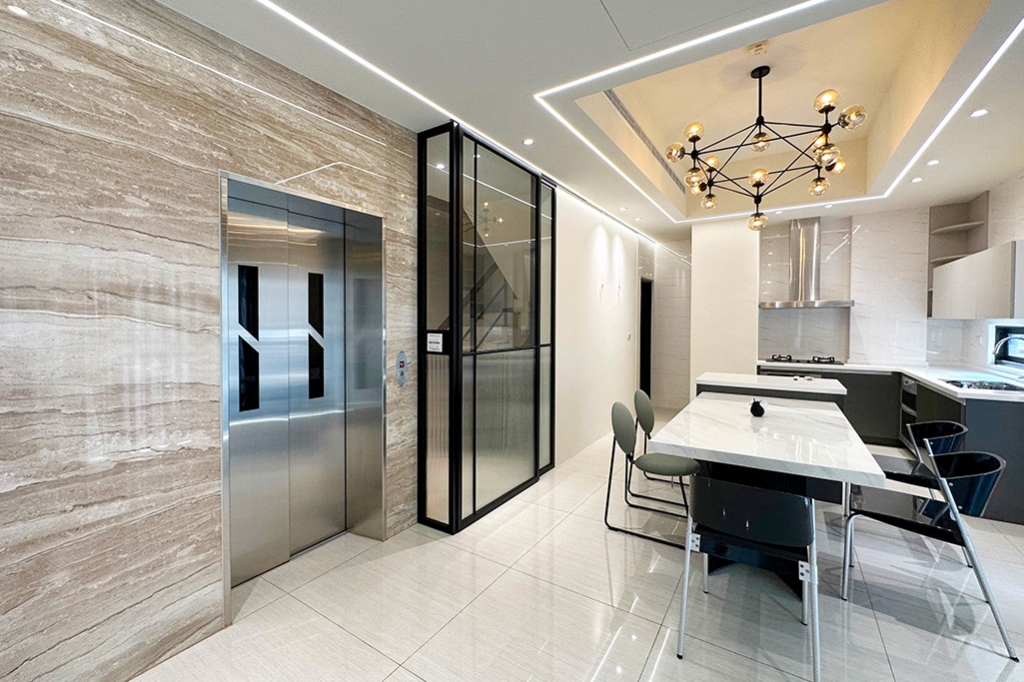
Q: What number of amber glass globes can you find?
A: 15